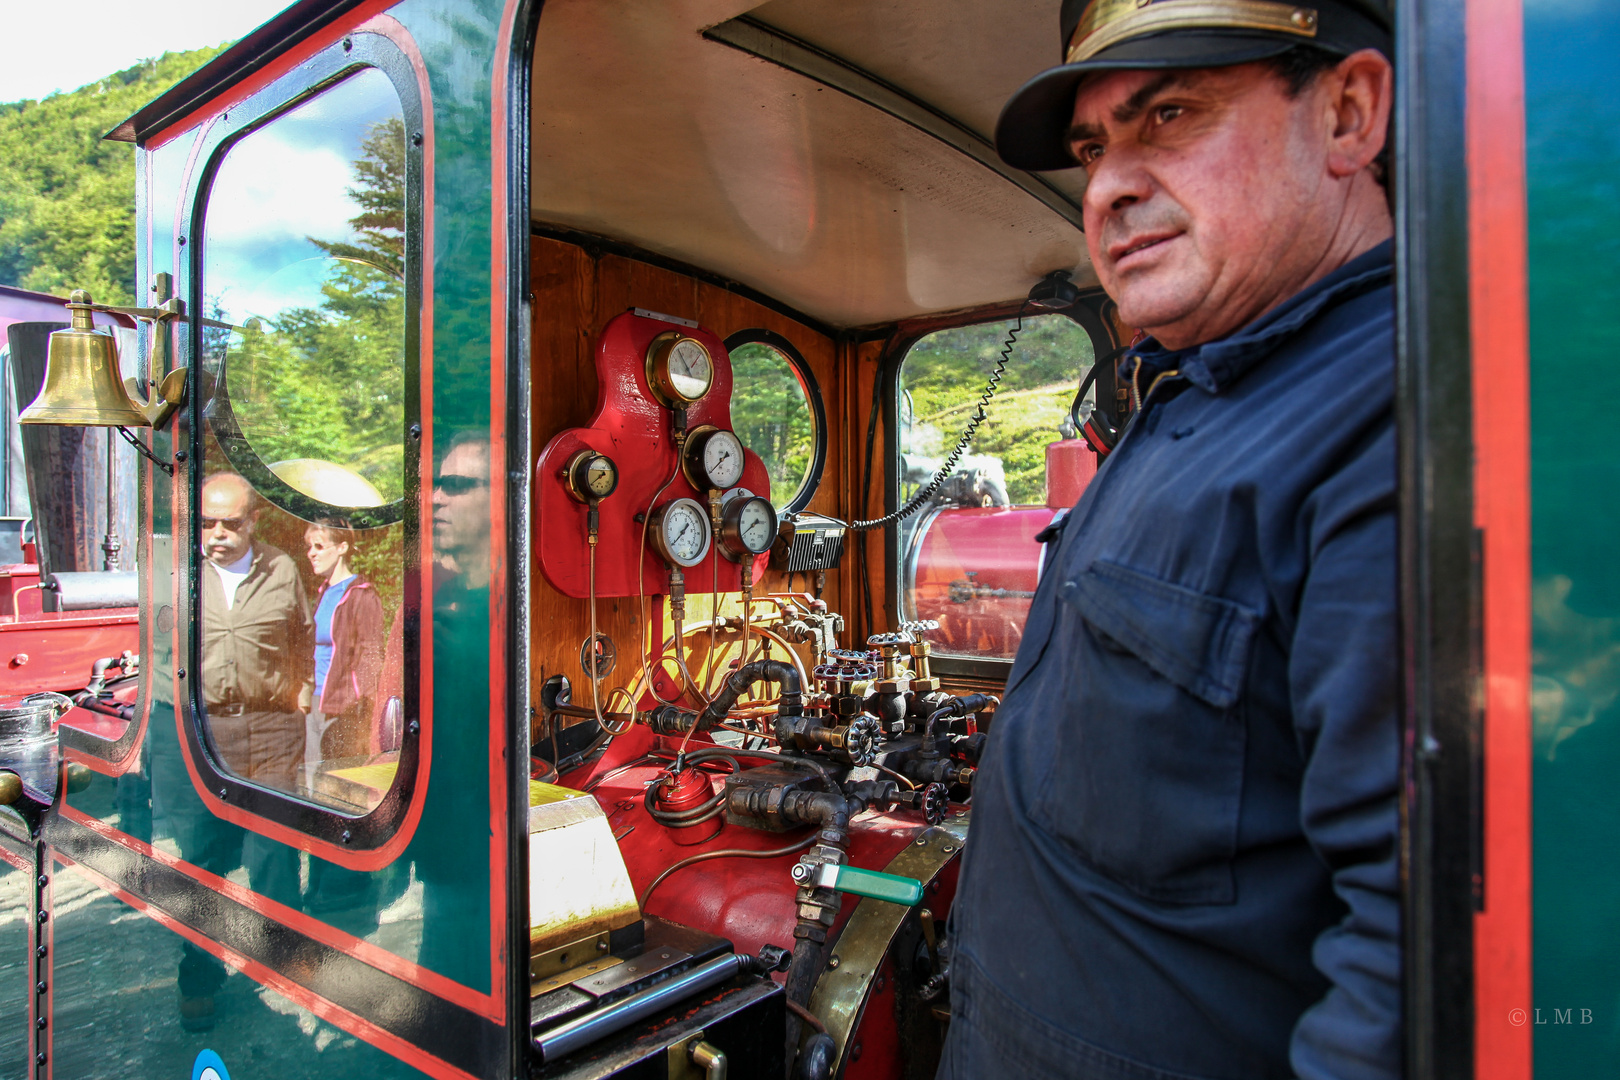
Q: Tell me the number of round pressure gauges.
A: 5